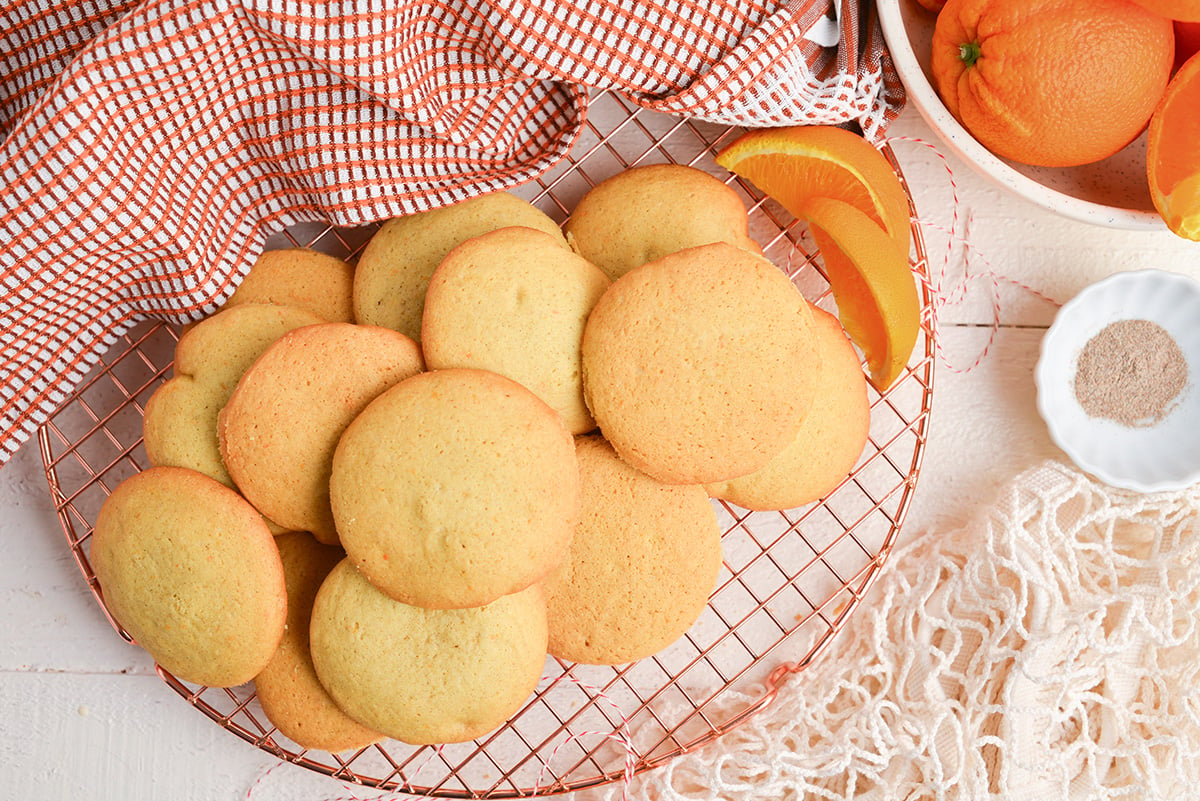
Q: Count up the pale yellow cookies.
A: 13